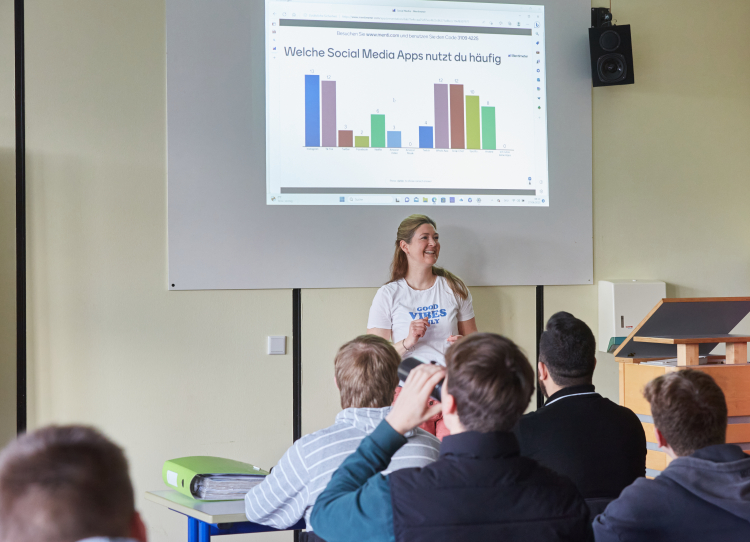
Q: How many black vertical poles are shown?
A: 3